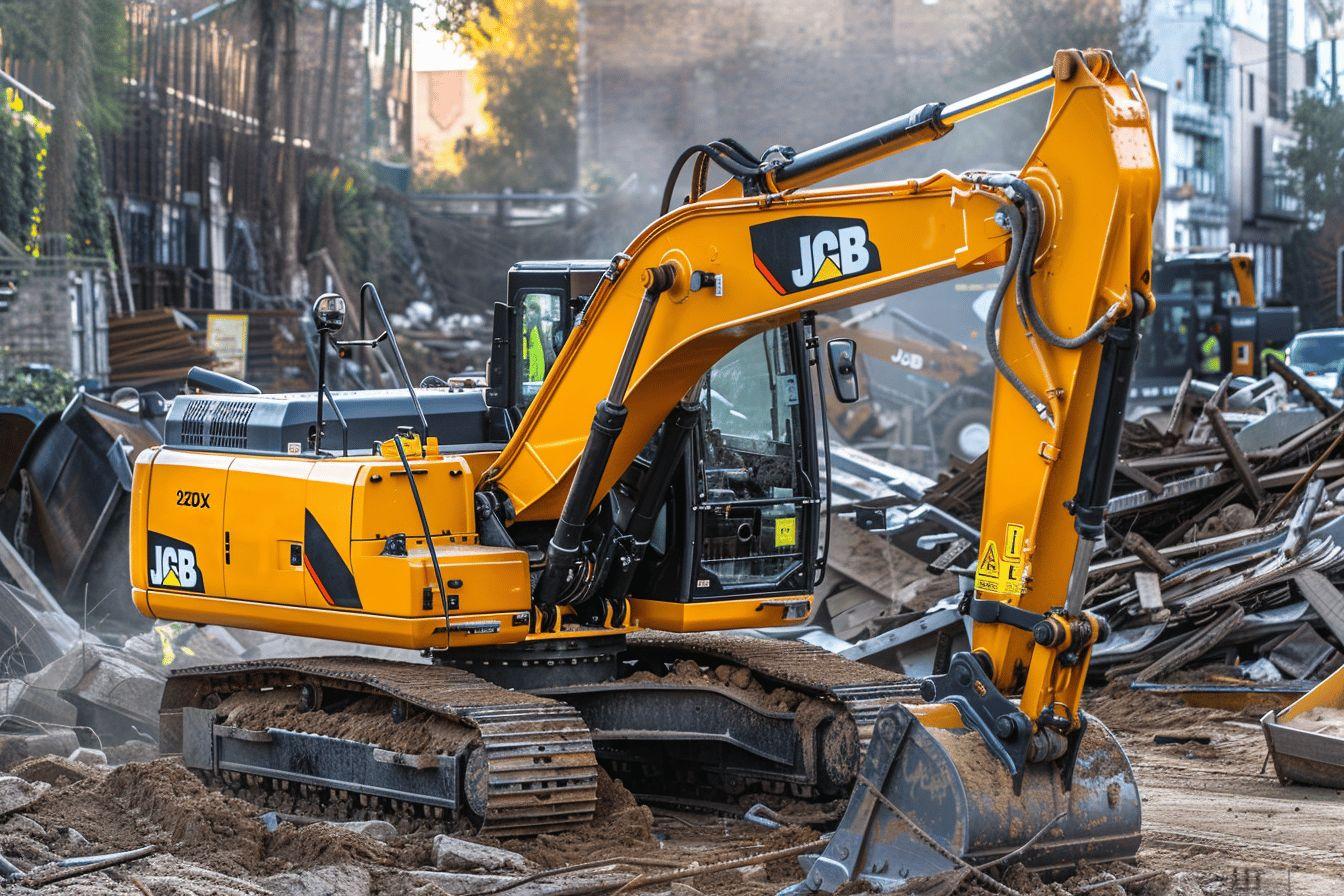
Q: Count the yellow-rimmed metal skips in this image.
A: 1